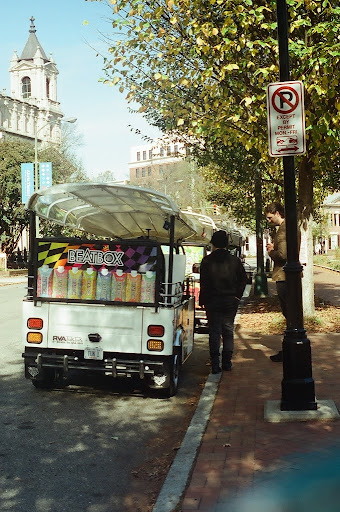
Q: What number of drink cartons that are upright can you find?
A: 8